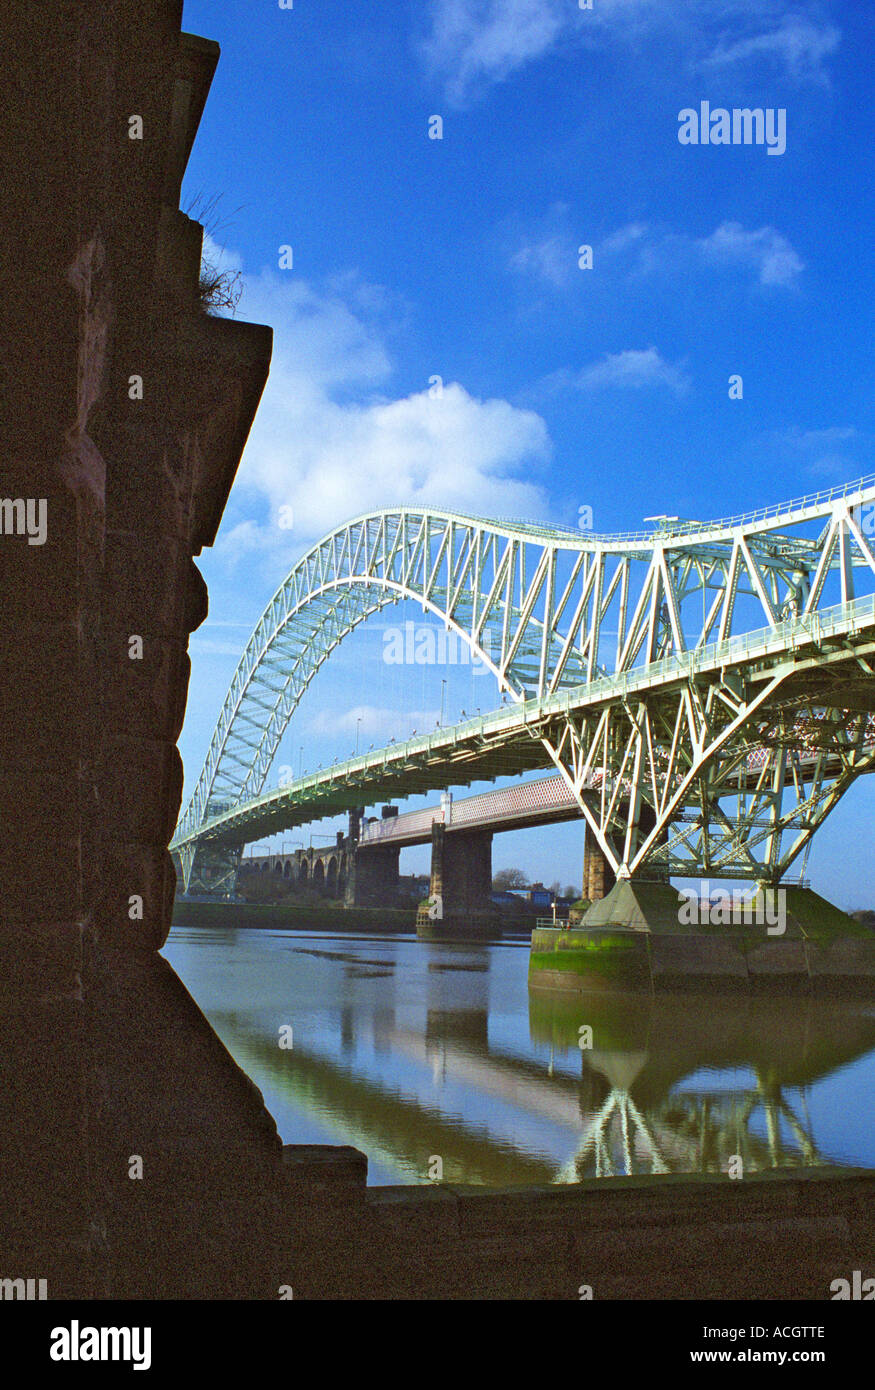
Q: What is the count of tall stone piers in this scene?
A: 3